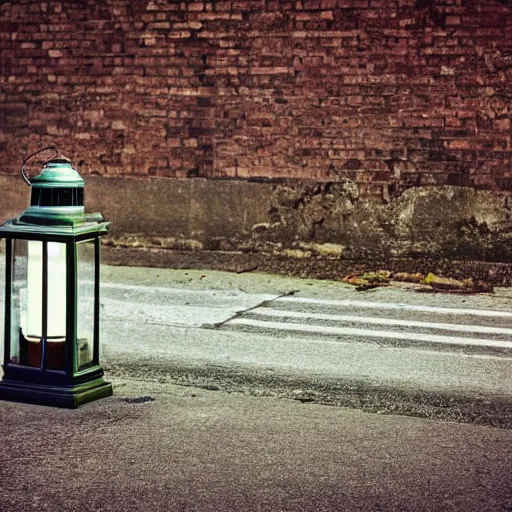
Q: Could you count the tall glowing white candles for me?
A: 1